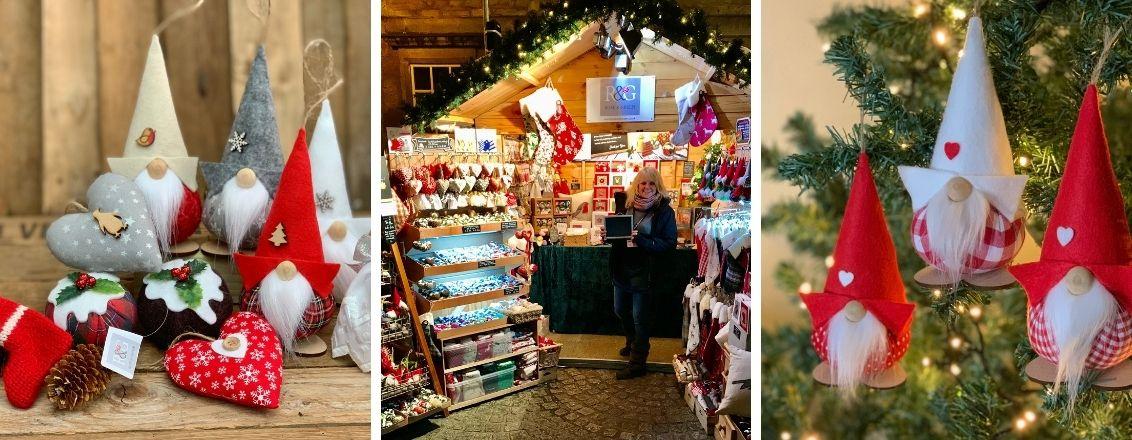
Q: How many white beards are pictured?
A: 7